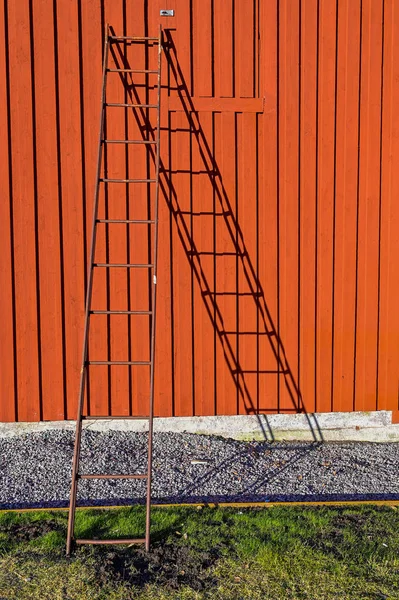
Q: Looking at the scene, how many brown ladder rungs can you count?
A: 12